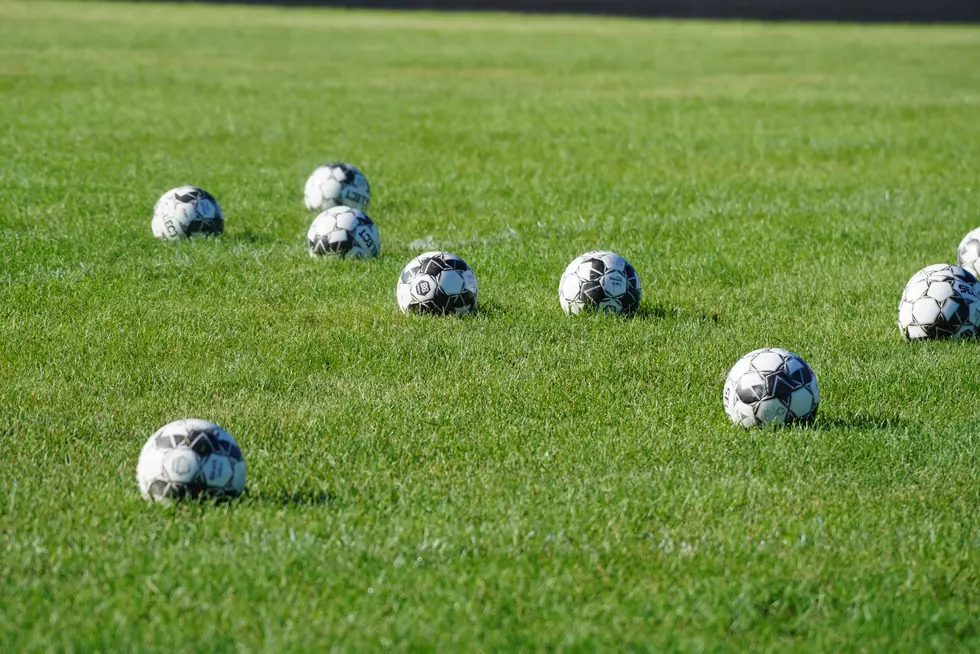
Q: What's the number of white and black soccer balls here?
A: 9